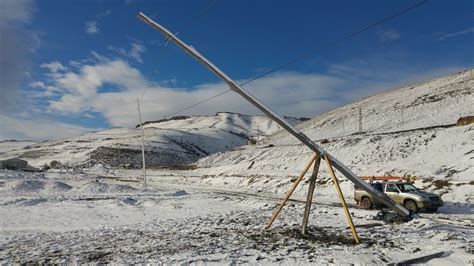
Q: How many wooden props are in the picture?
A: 3